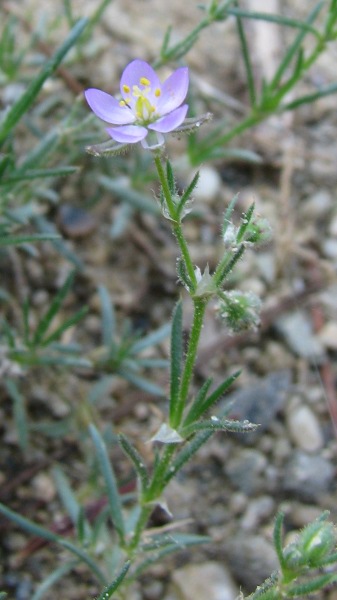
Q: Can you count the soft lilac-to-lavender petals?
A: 5